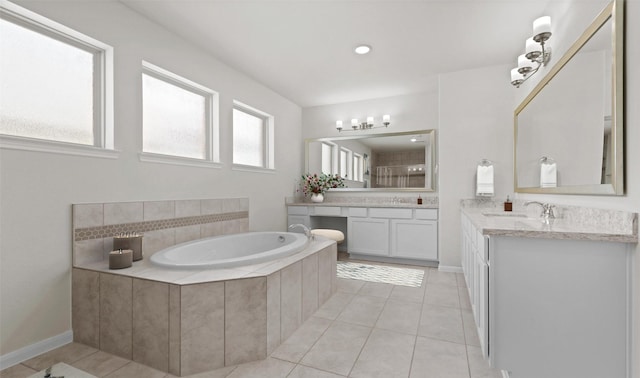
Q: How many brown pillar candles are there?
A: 2